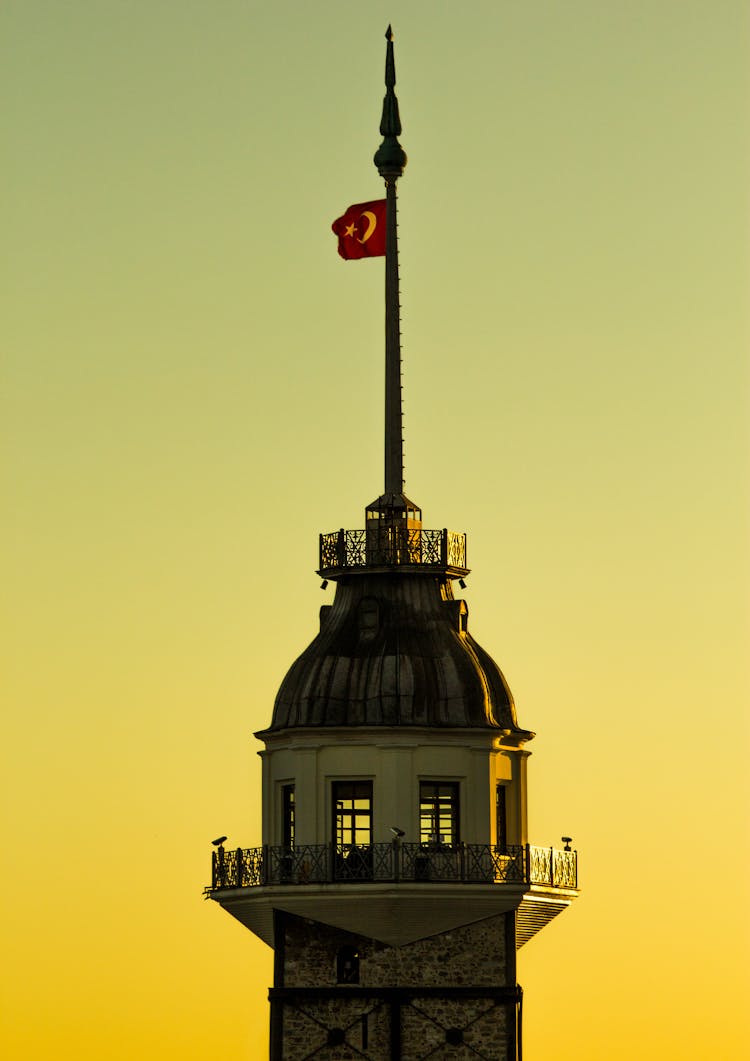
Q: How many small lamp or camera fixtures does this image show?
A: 5